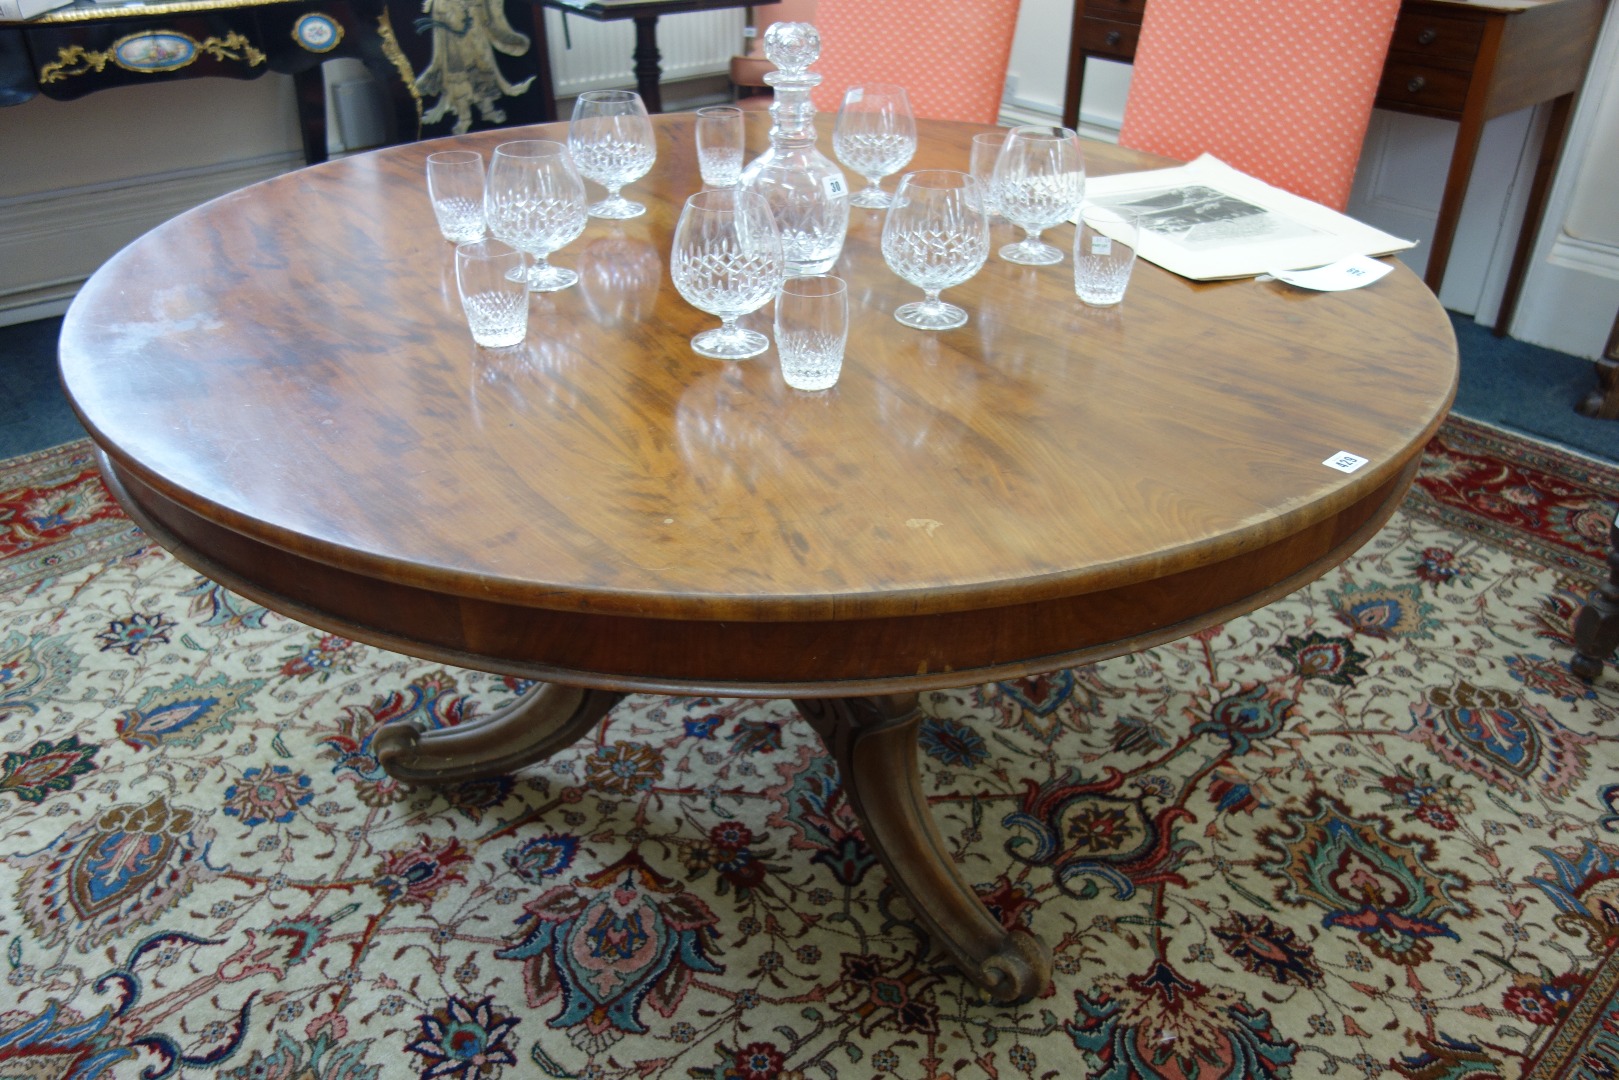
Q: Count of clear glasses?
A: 12